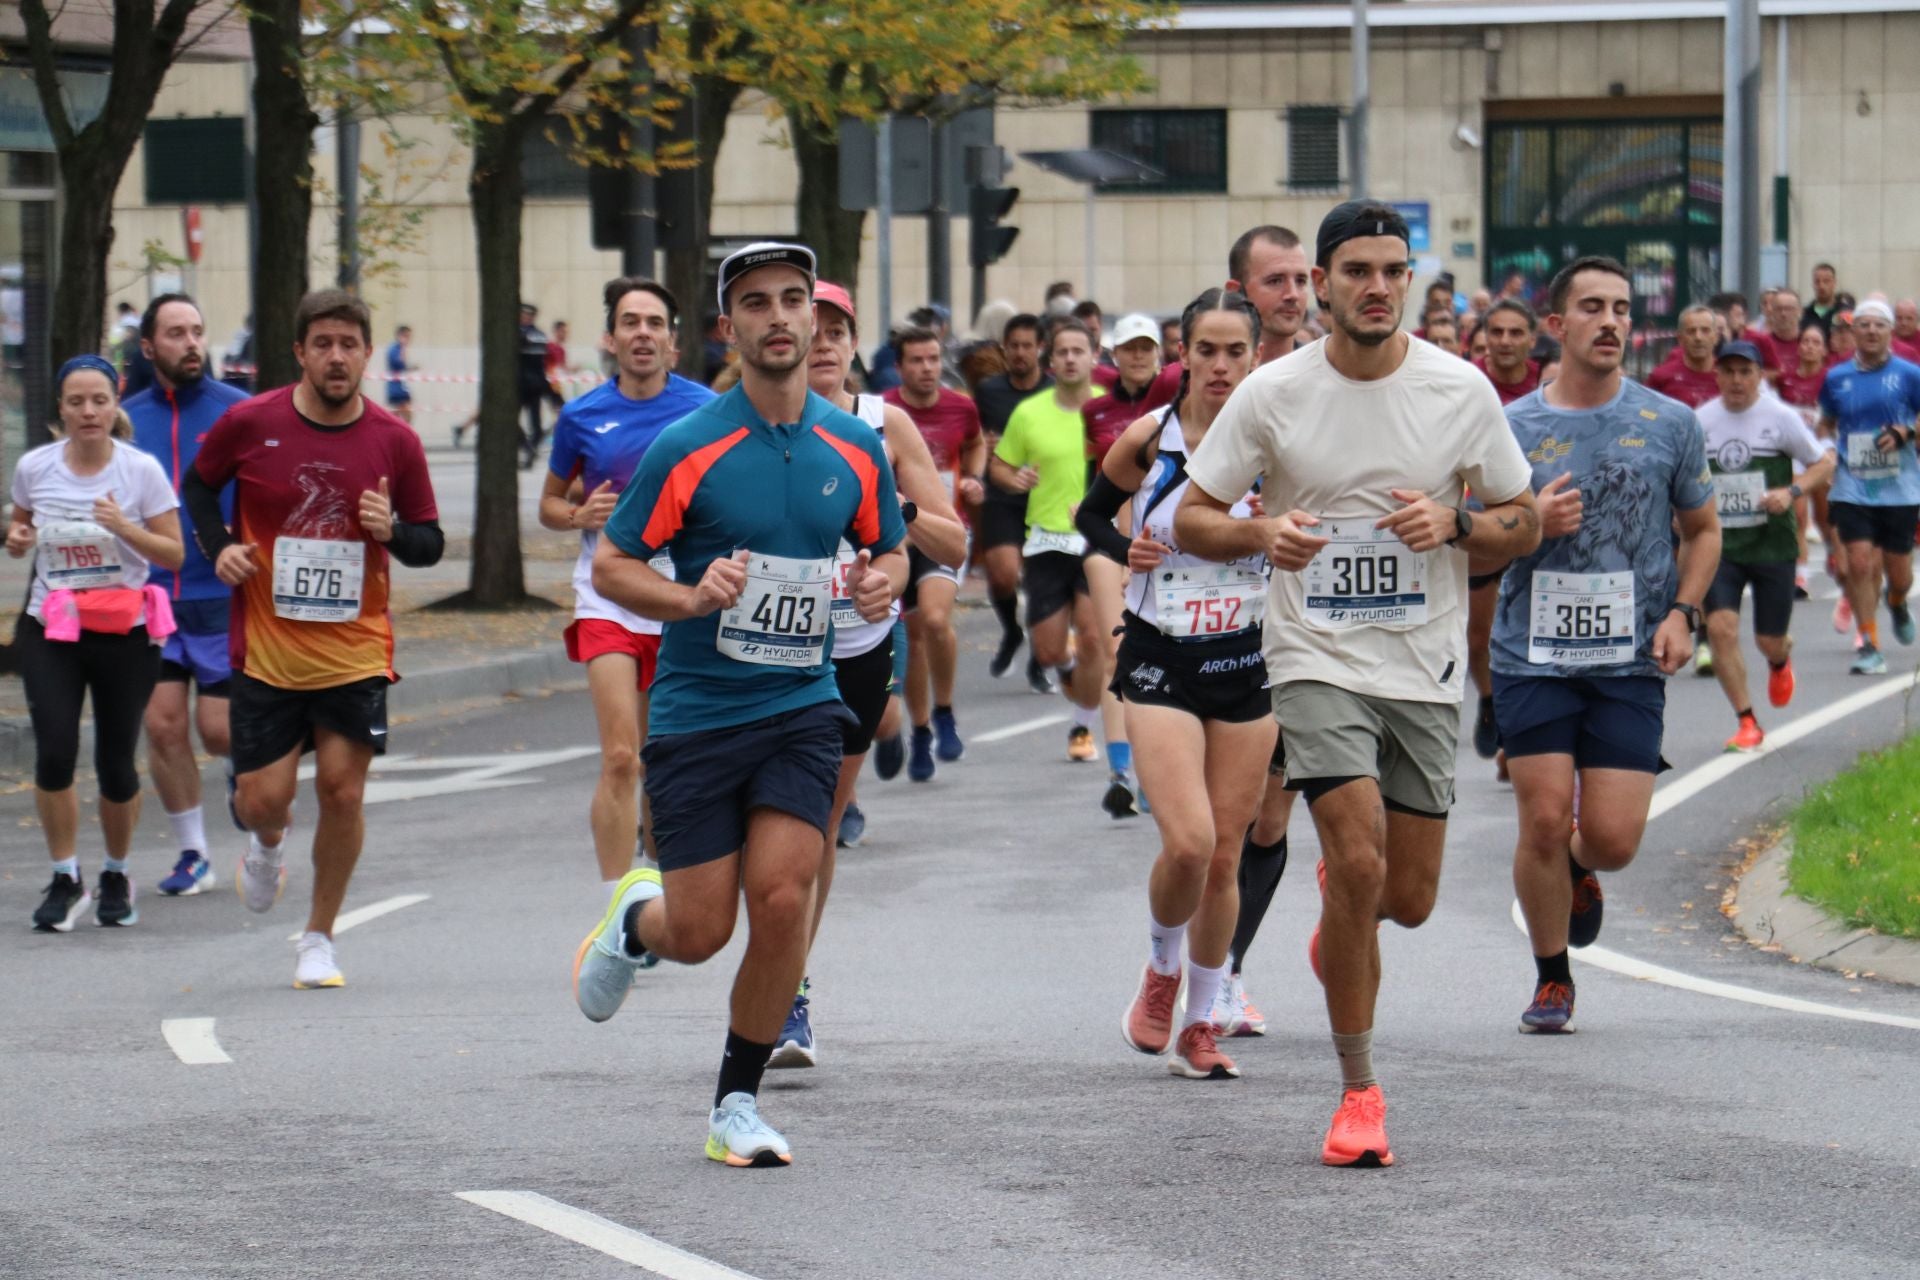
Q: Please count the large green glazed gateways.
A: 1